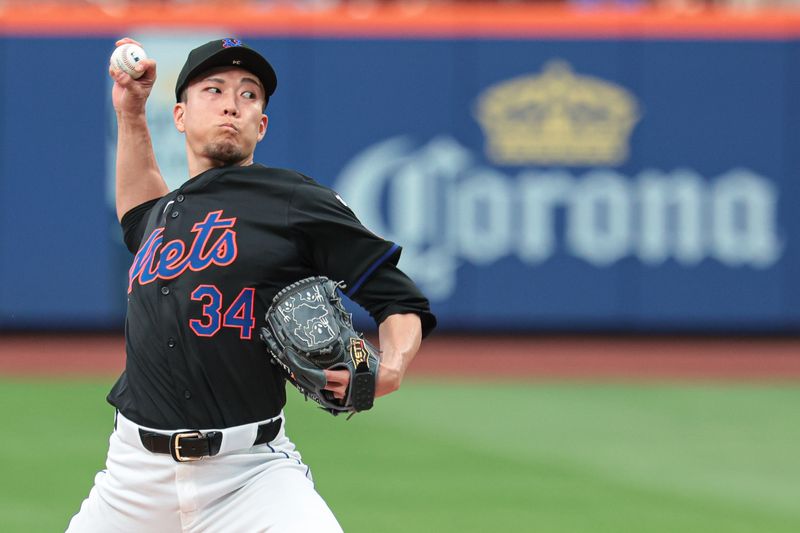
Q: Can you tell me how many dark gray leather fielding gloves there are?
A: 1